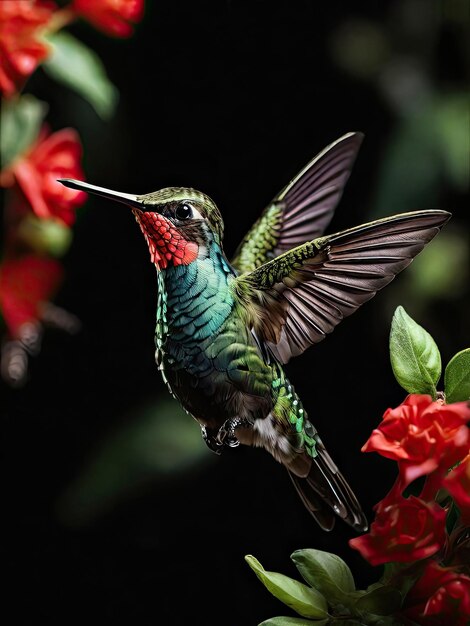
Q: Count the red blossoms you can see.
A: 8